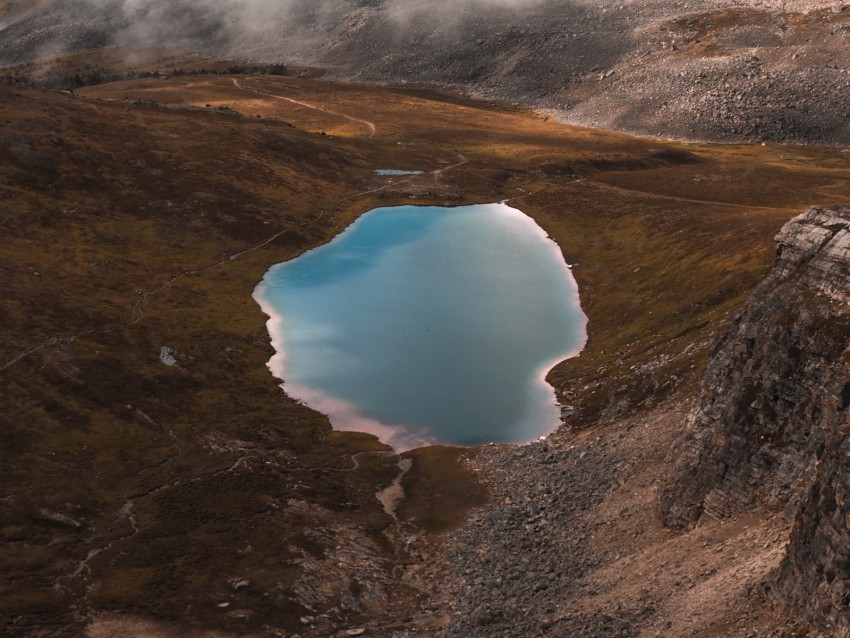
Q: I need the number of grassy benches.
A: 0